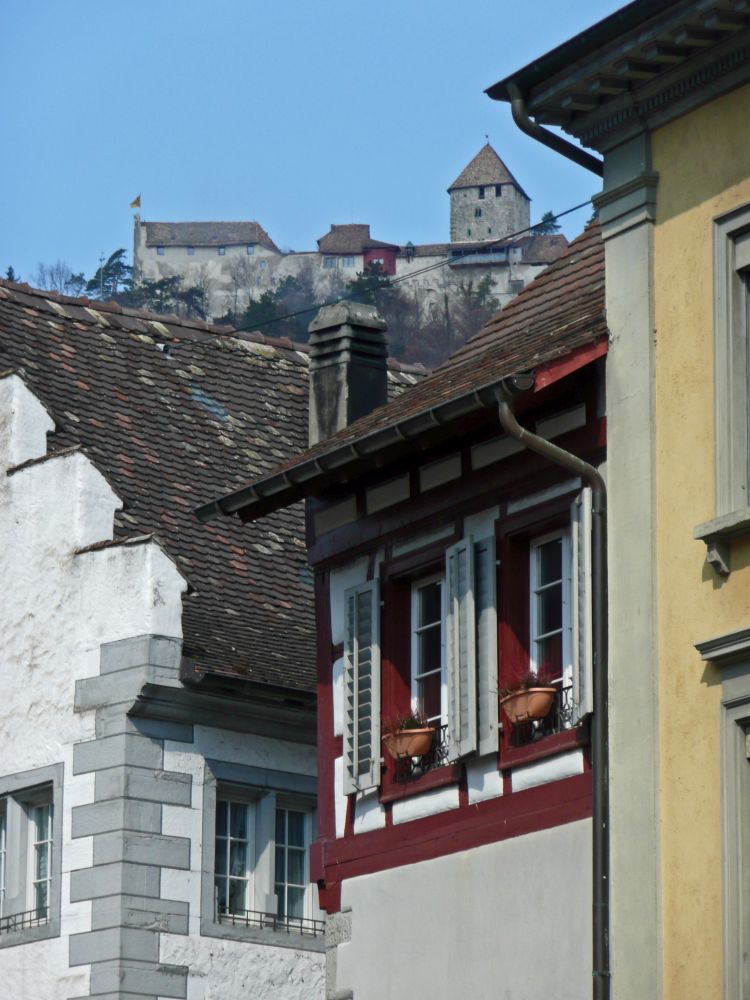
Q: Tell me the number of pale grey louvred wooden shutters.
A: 4